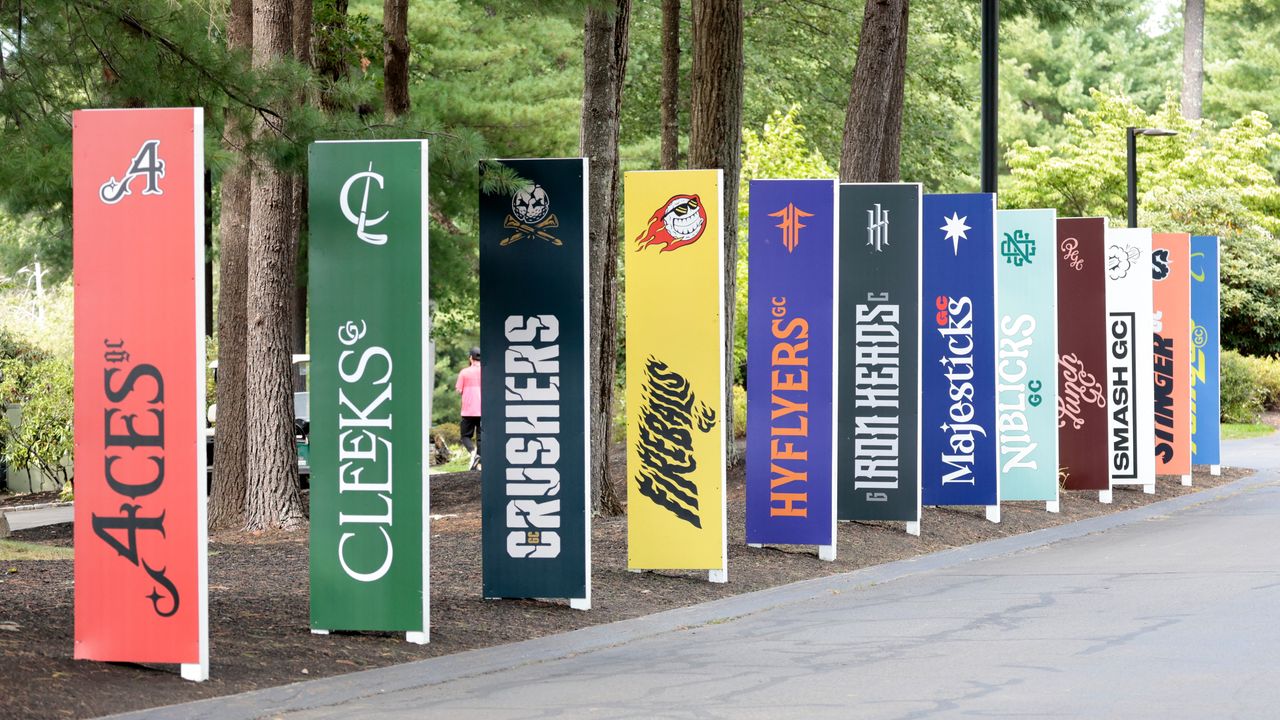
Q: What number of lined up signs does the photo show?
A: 12